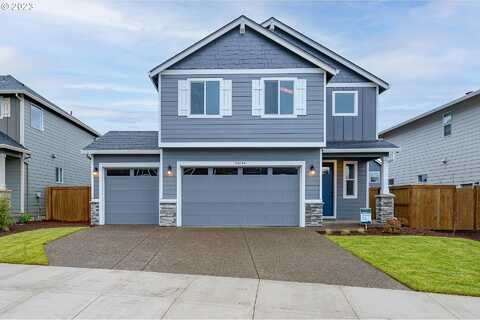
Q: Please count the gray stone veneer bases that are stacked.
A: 4